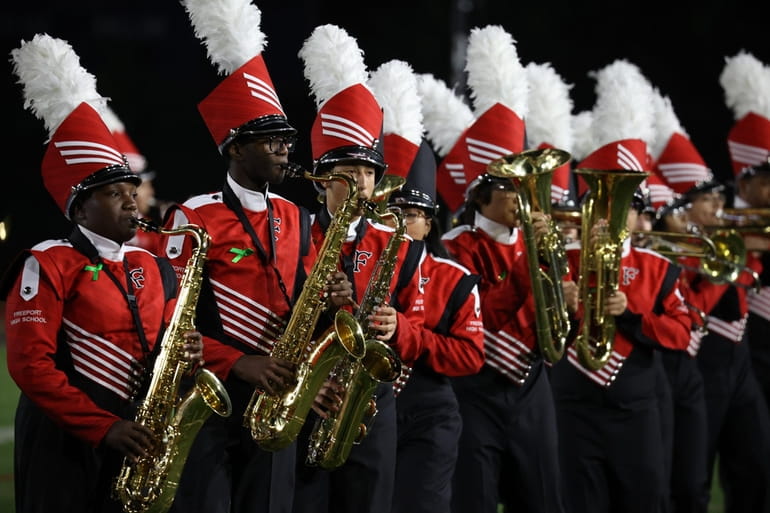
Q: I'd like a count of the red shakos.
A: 12